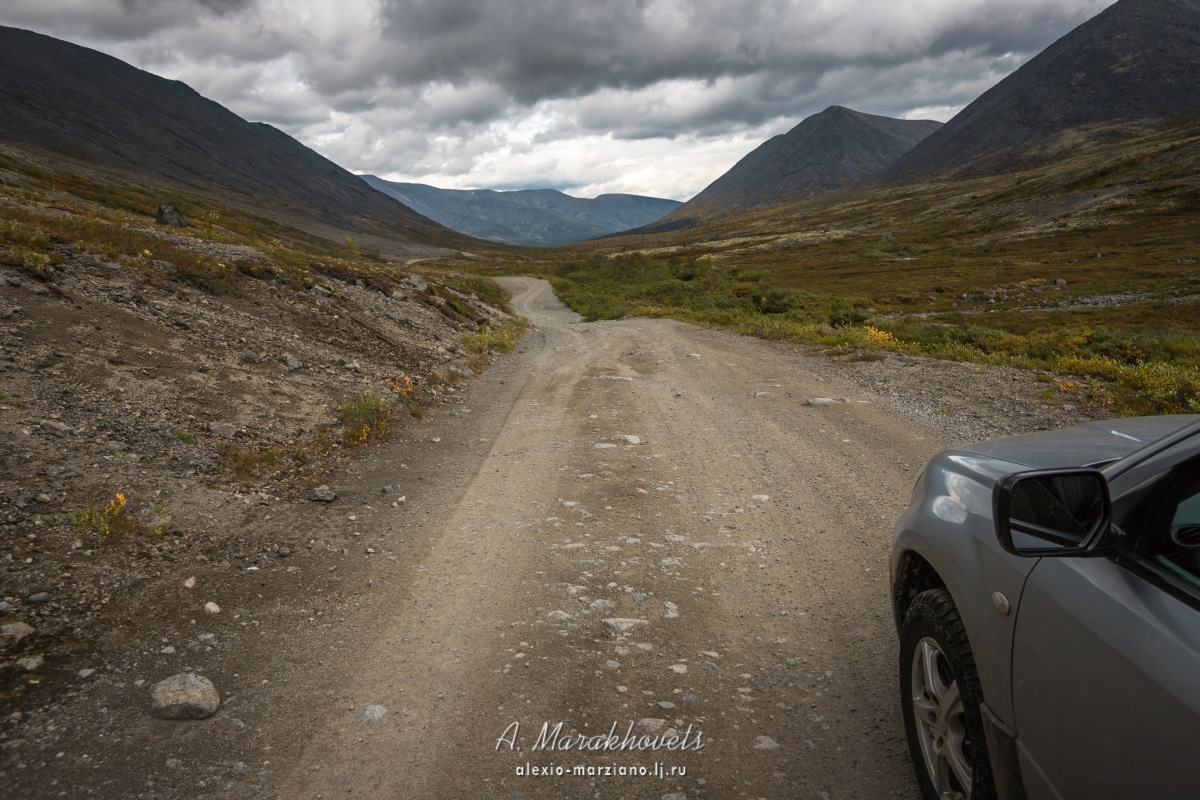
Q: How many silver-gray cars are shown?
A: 1